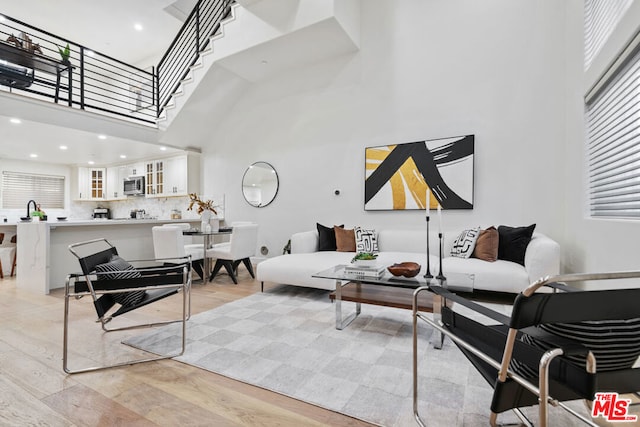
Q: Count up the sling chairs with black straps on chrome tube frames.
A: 2